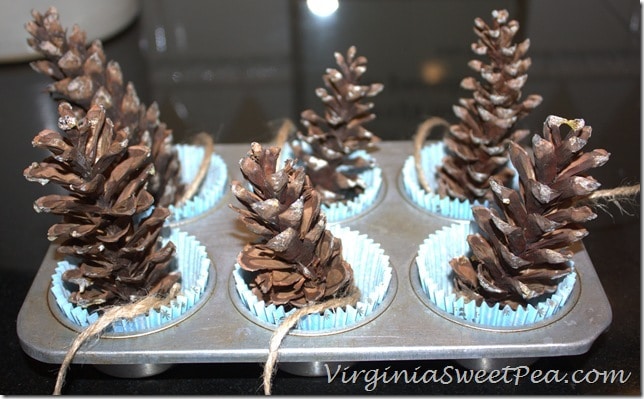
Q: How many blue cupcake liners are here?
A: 6